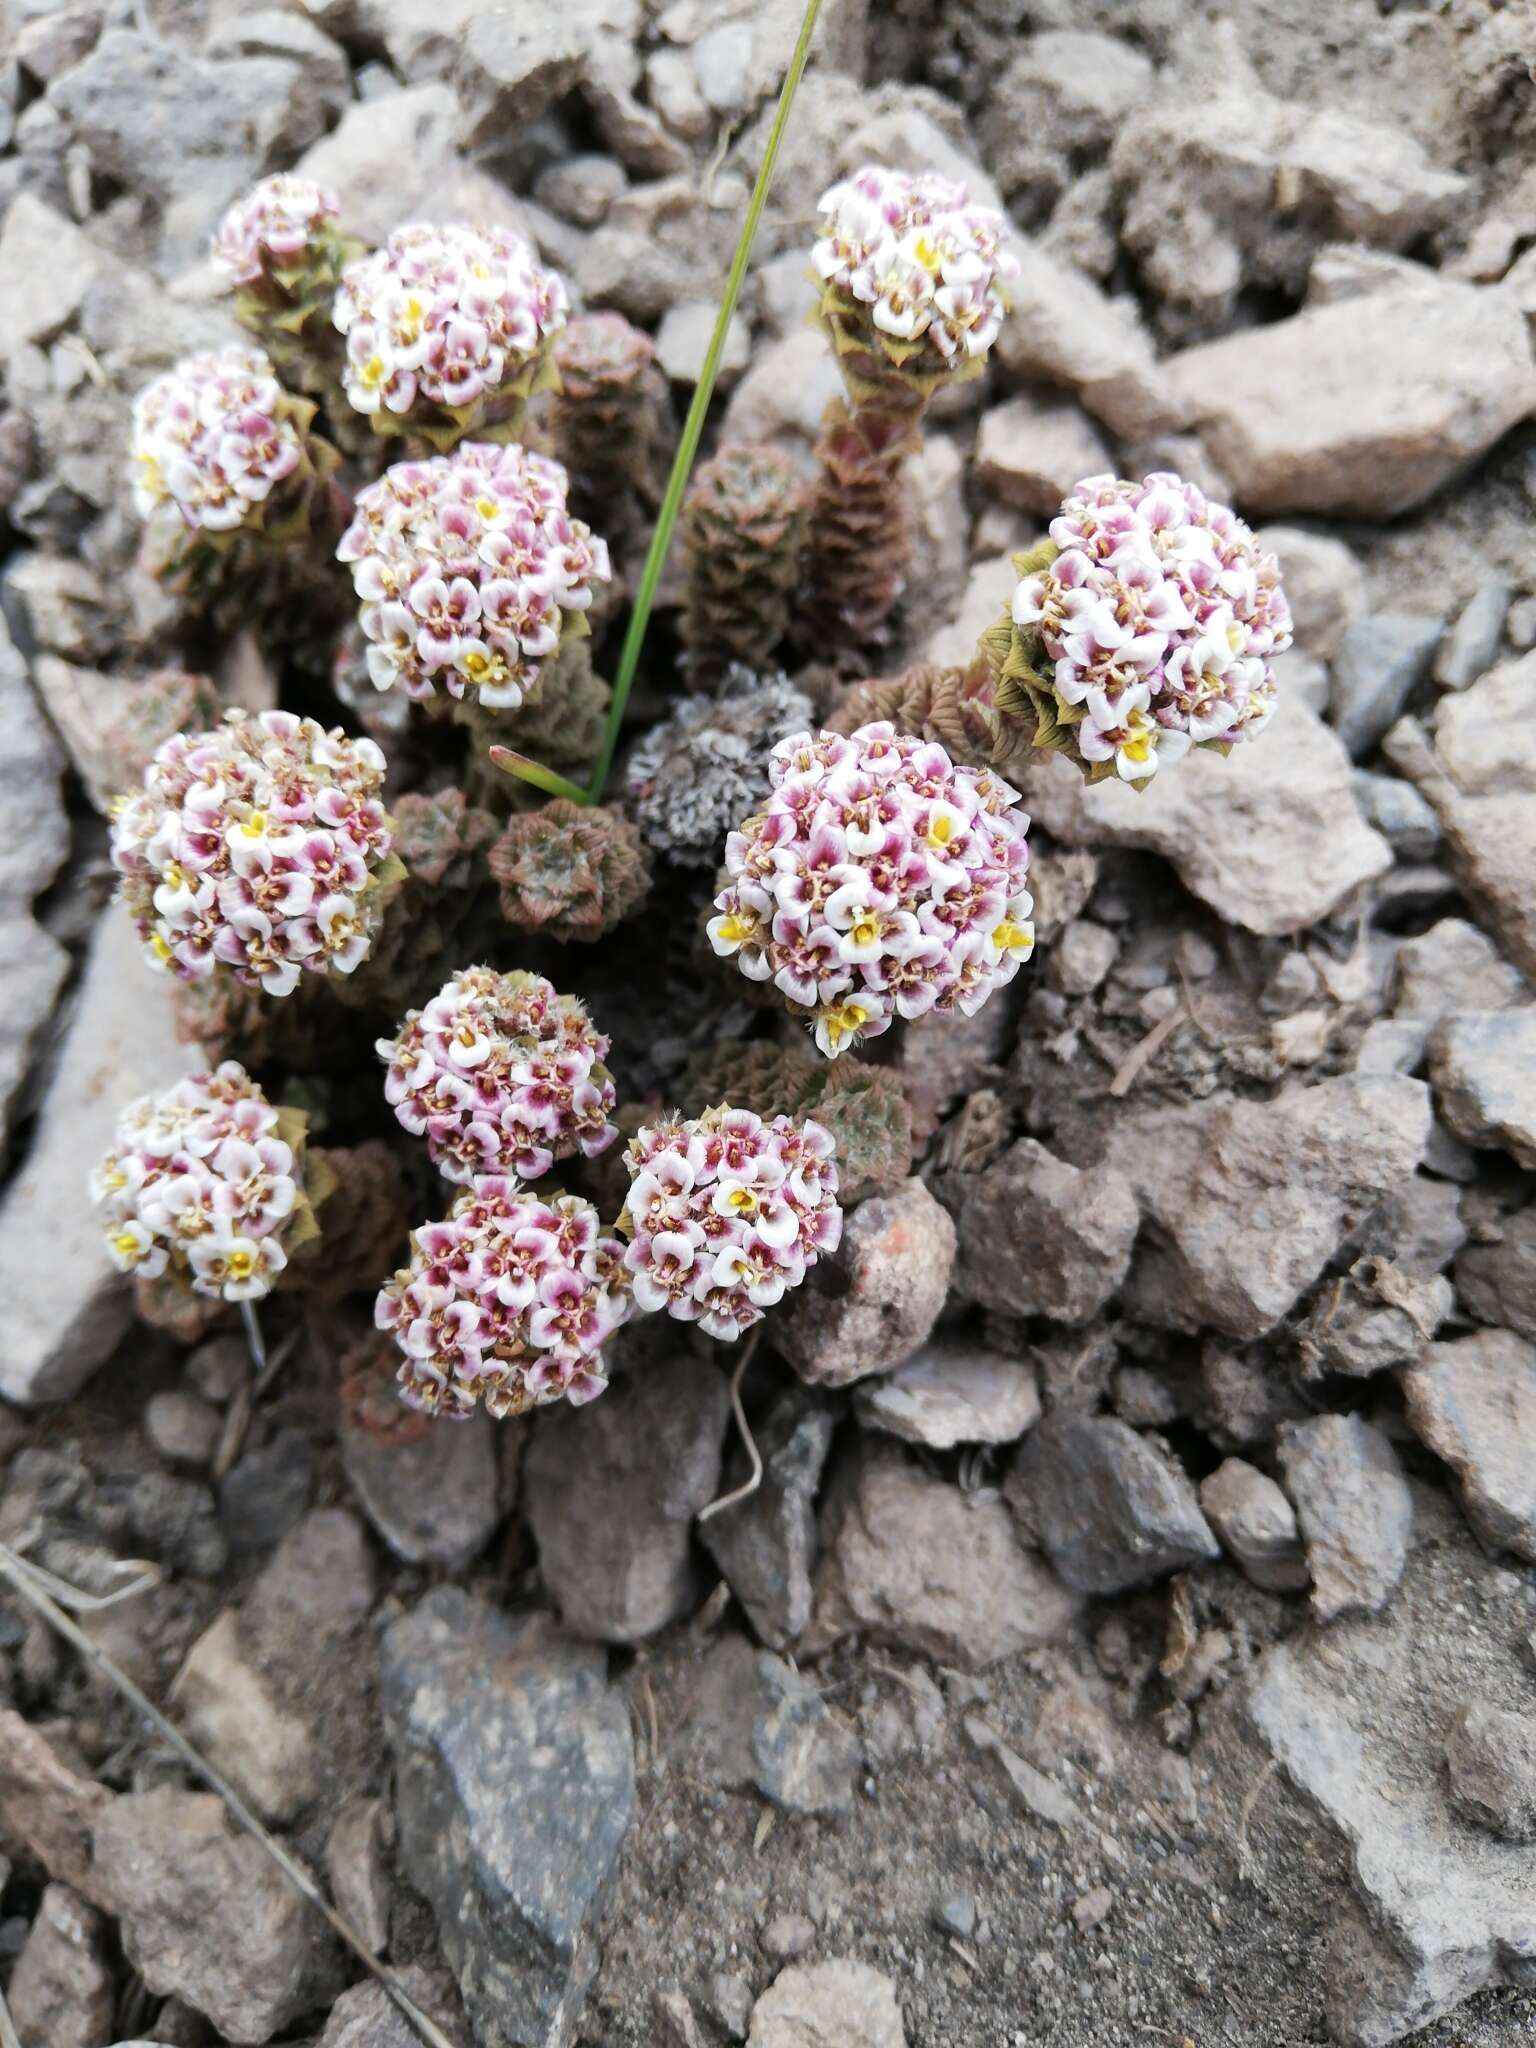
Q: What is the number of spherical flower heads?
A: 12